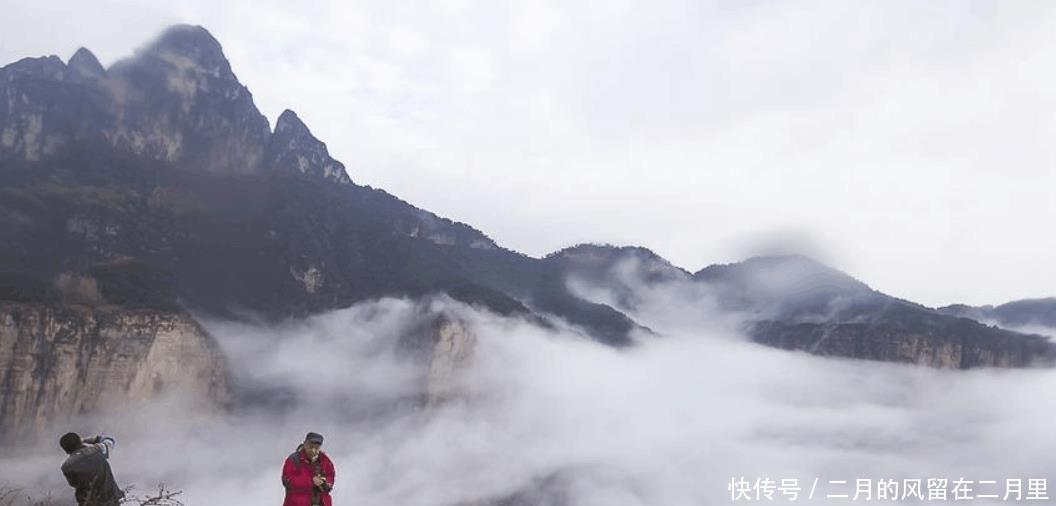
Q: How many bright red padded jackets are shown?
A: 1